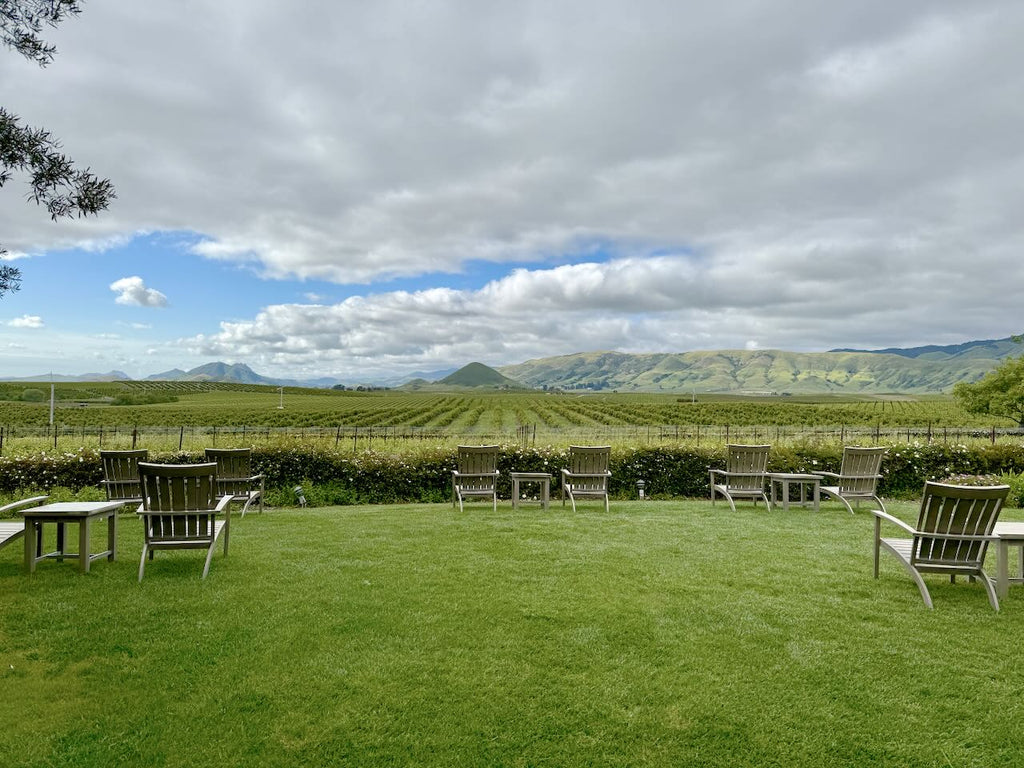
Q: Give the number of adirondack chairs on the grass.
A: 9